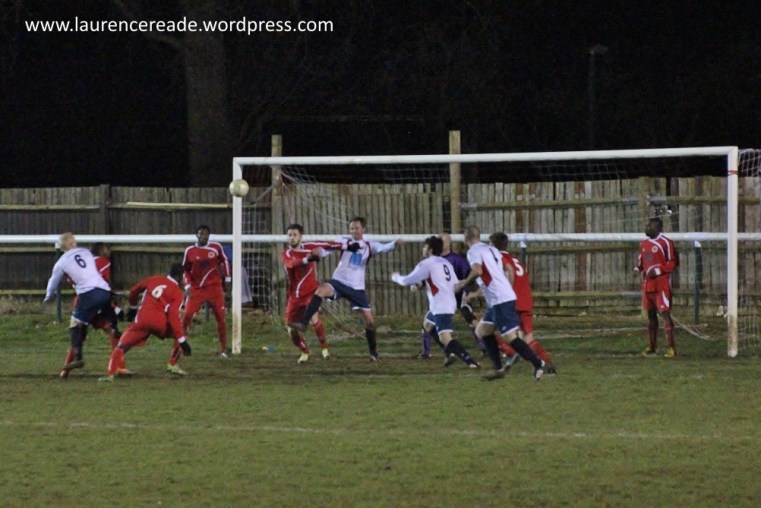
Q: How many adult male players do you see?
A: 11